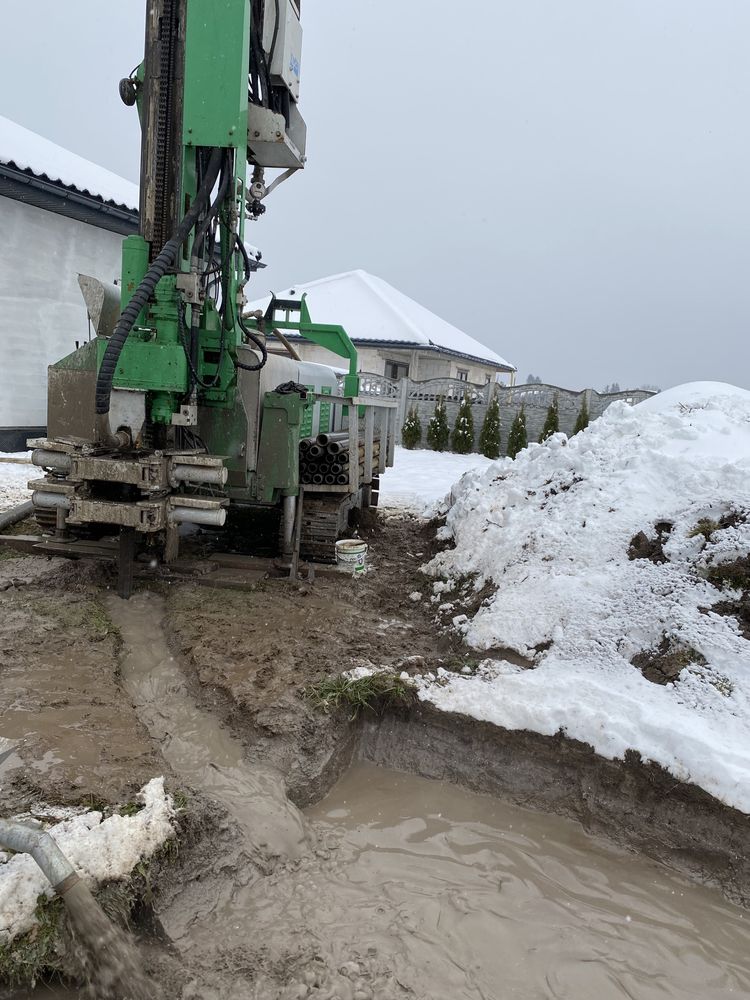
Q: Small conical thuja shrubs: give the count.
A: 7